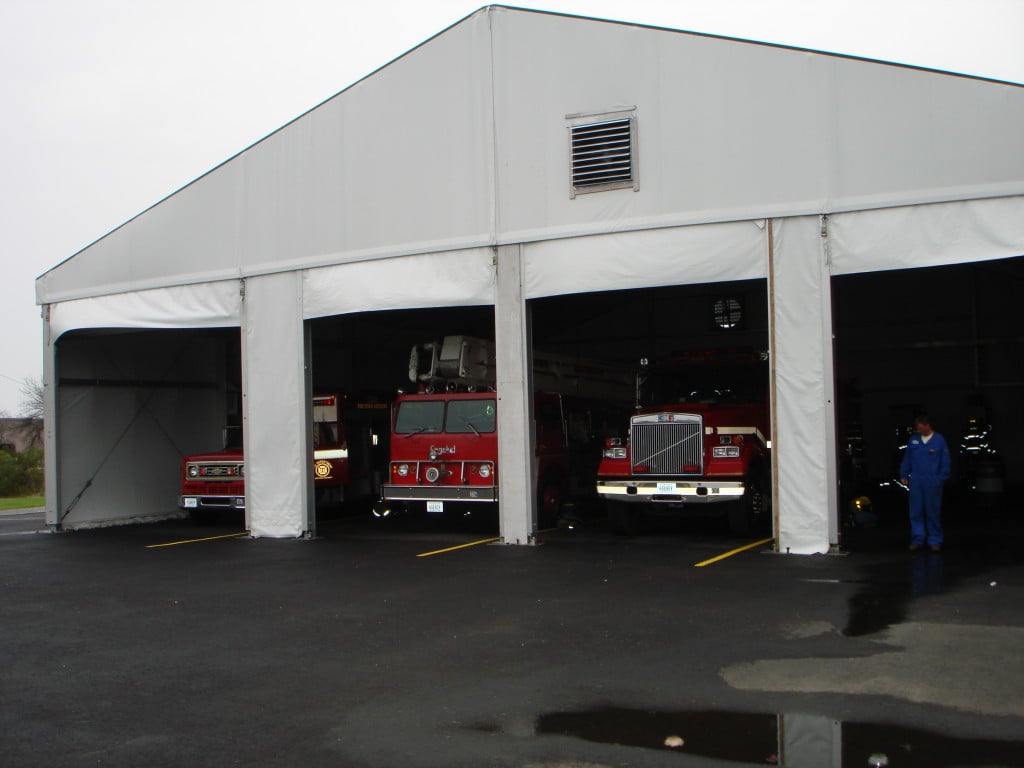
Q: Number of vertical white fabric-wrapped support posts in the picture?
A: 3